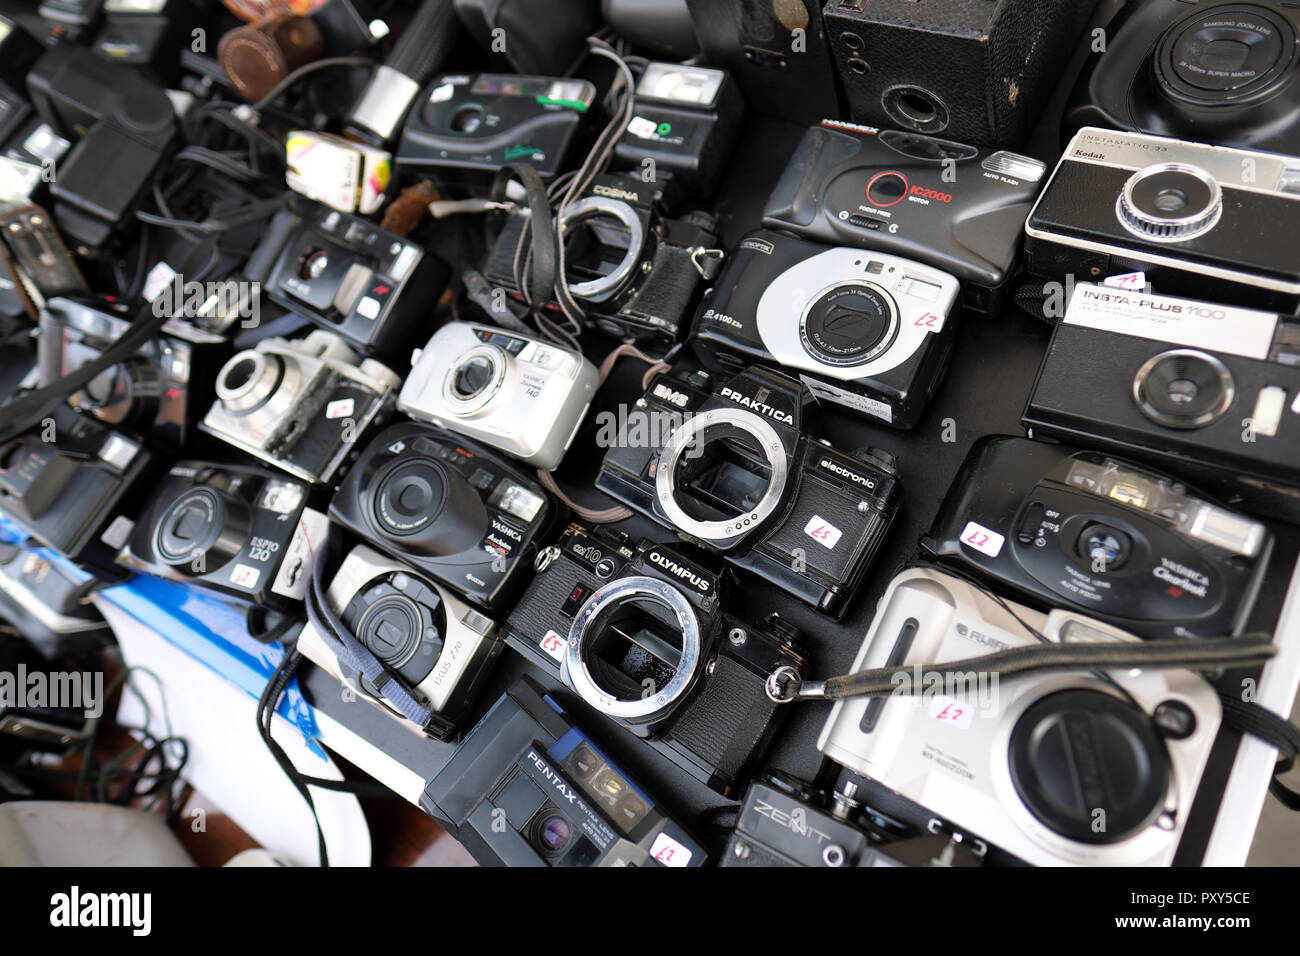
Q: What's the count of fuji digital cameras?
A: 1